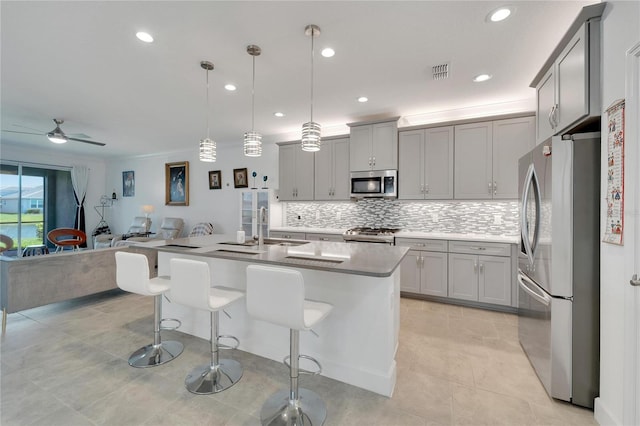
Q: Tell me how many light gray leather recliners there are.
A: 2